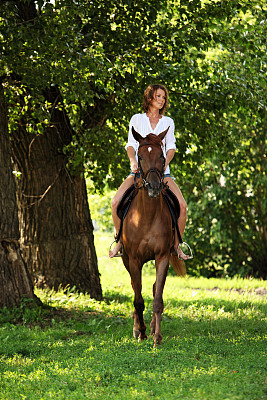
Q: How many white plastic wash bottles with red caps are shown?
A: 0